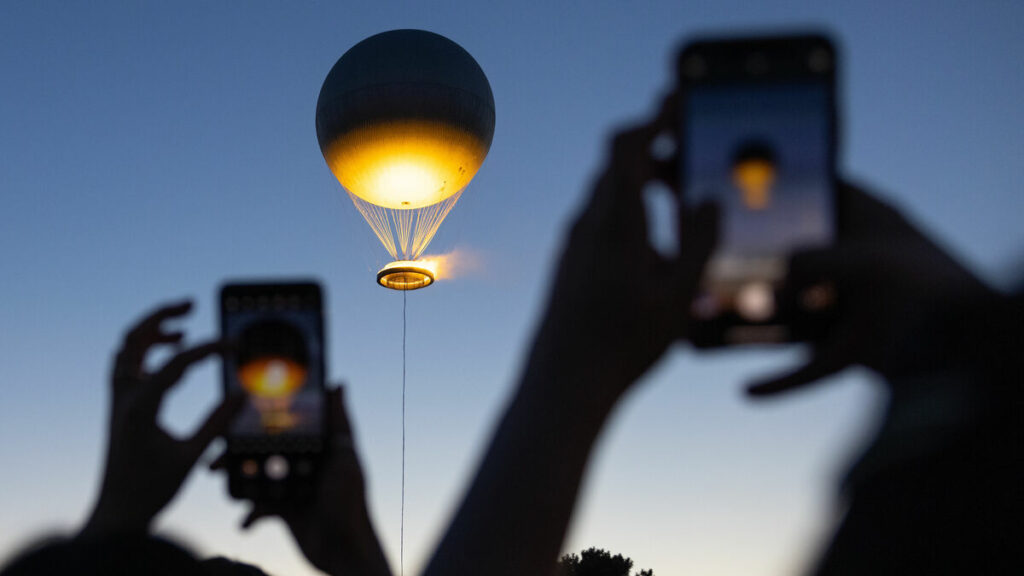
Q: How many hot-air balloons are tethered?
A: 1